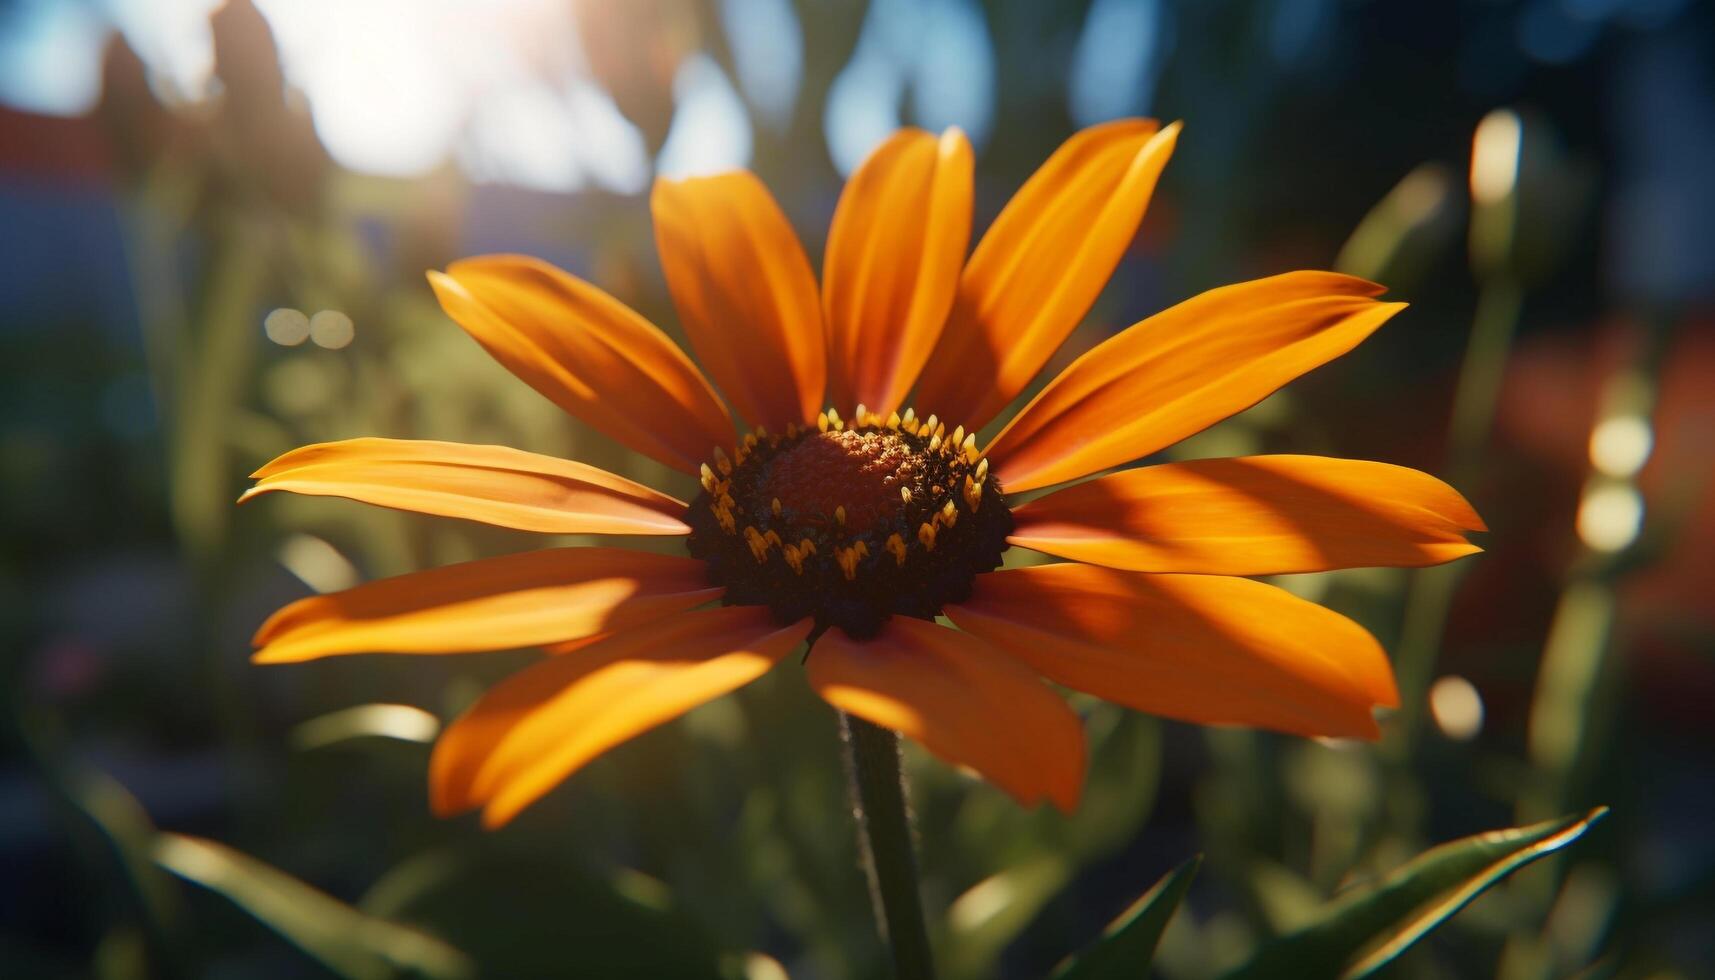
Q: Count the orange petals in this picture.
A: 11